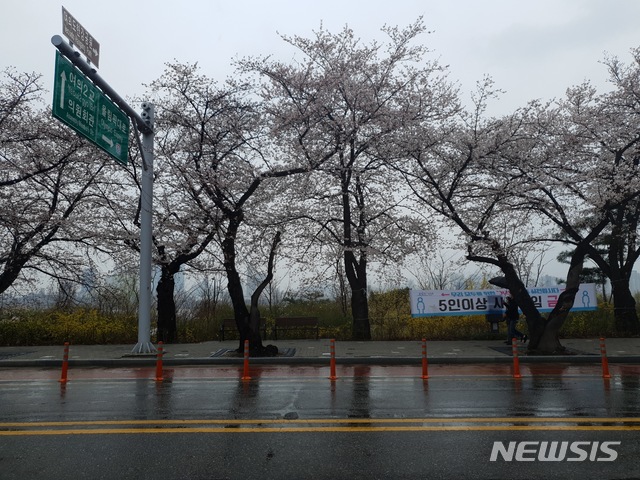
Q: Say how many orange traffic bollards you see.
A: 7